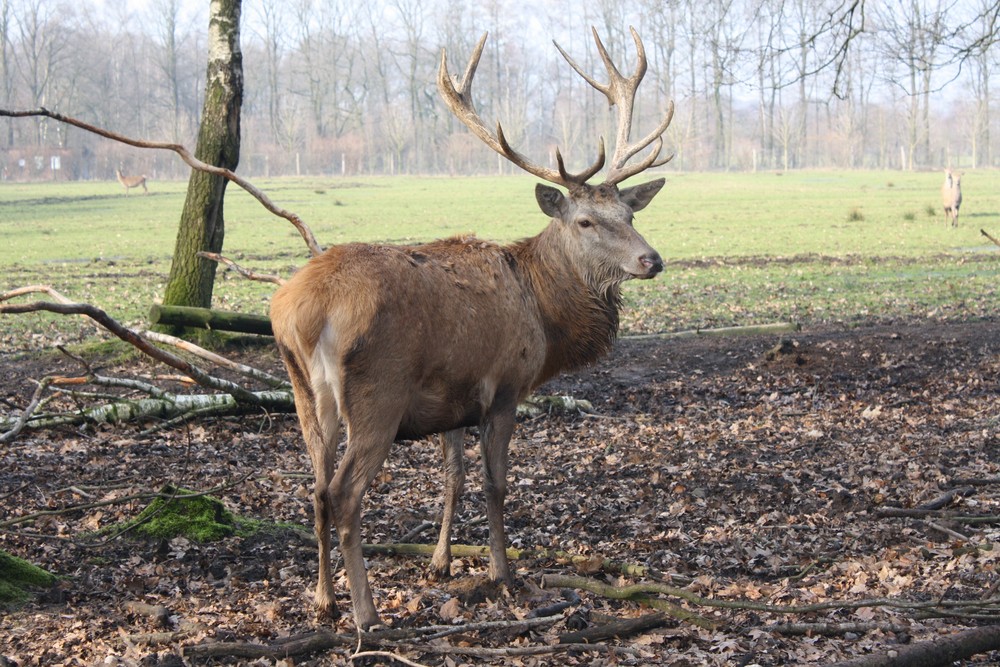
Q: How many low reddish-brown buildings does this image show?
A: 1